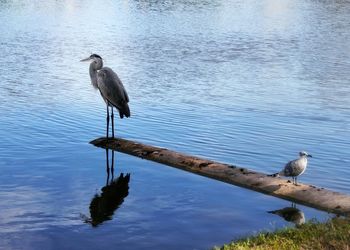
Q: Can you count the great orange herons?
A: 0